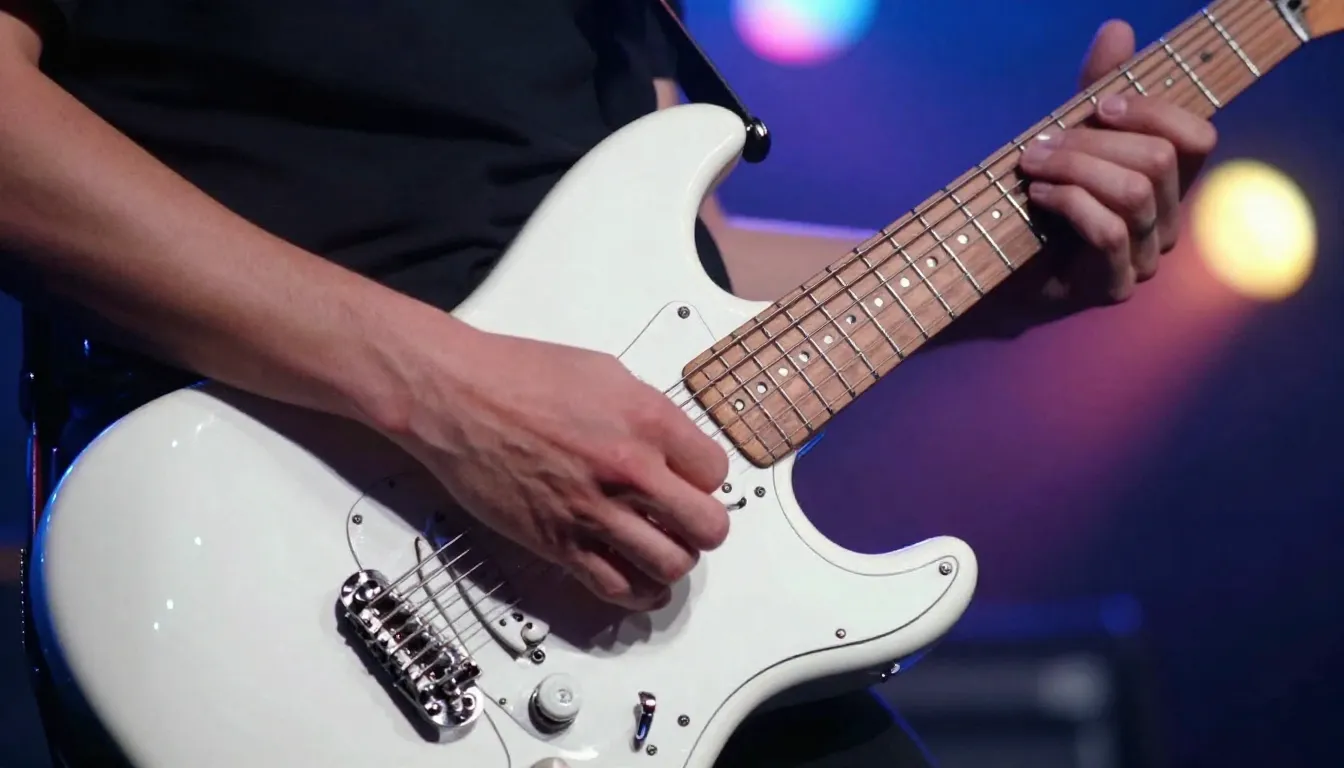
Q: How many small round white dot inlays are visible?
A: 12